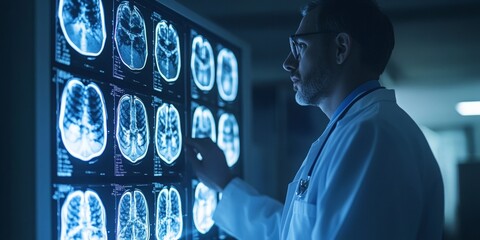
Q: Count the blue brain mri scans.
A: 14